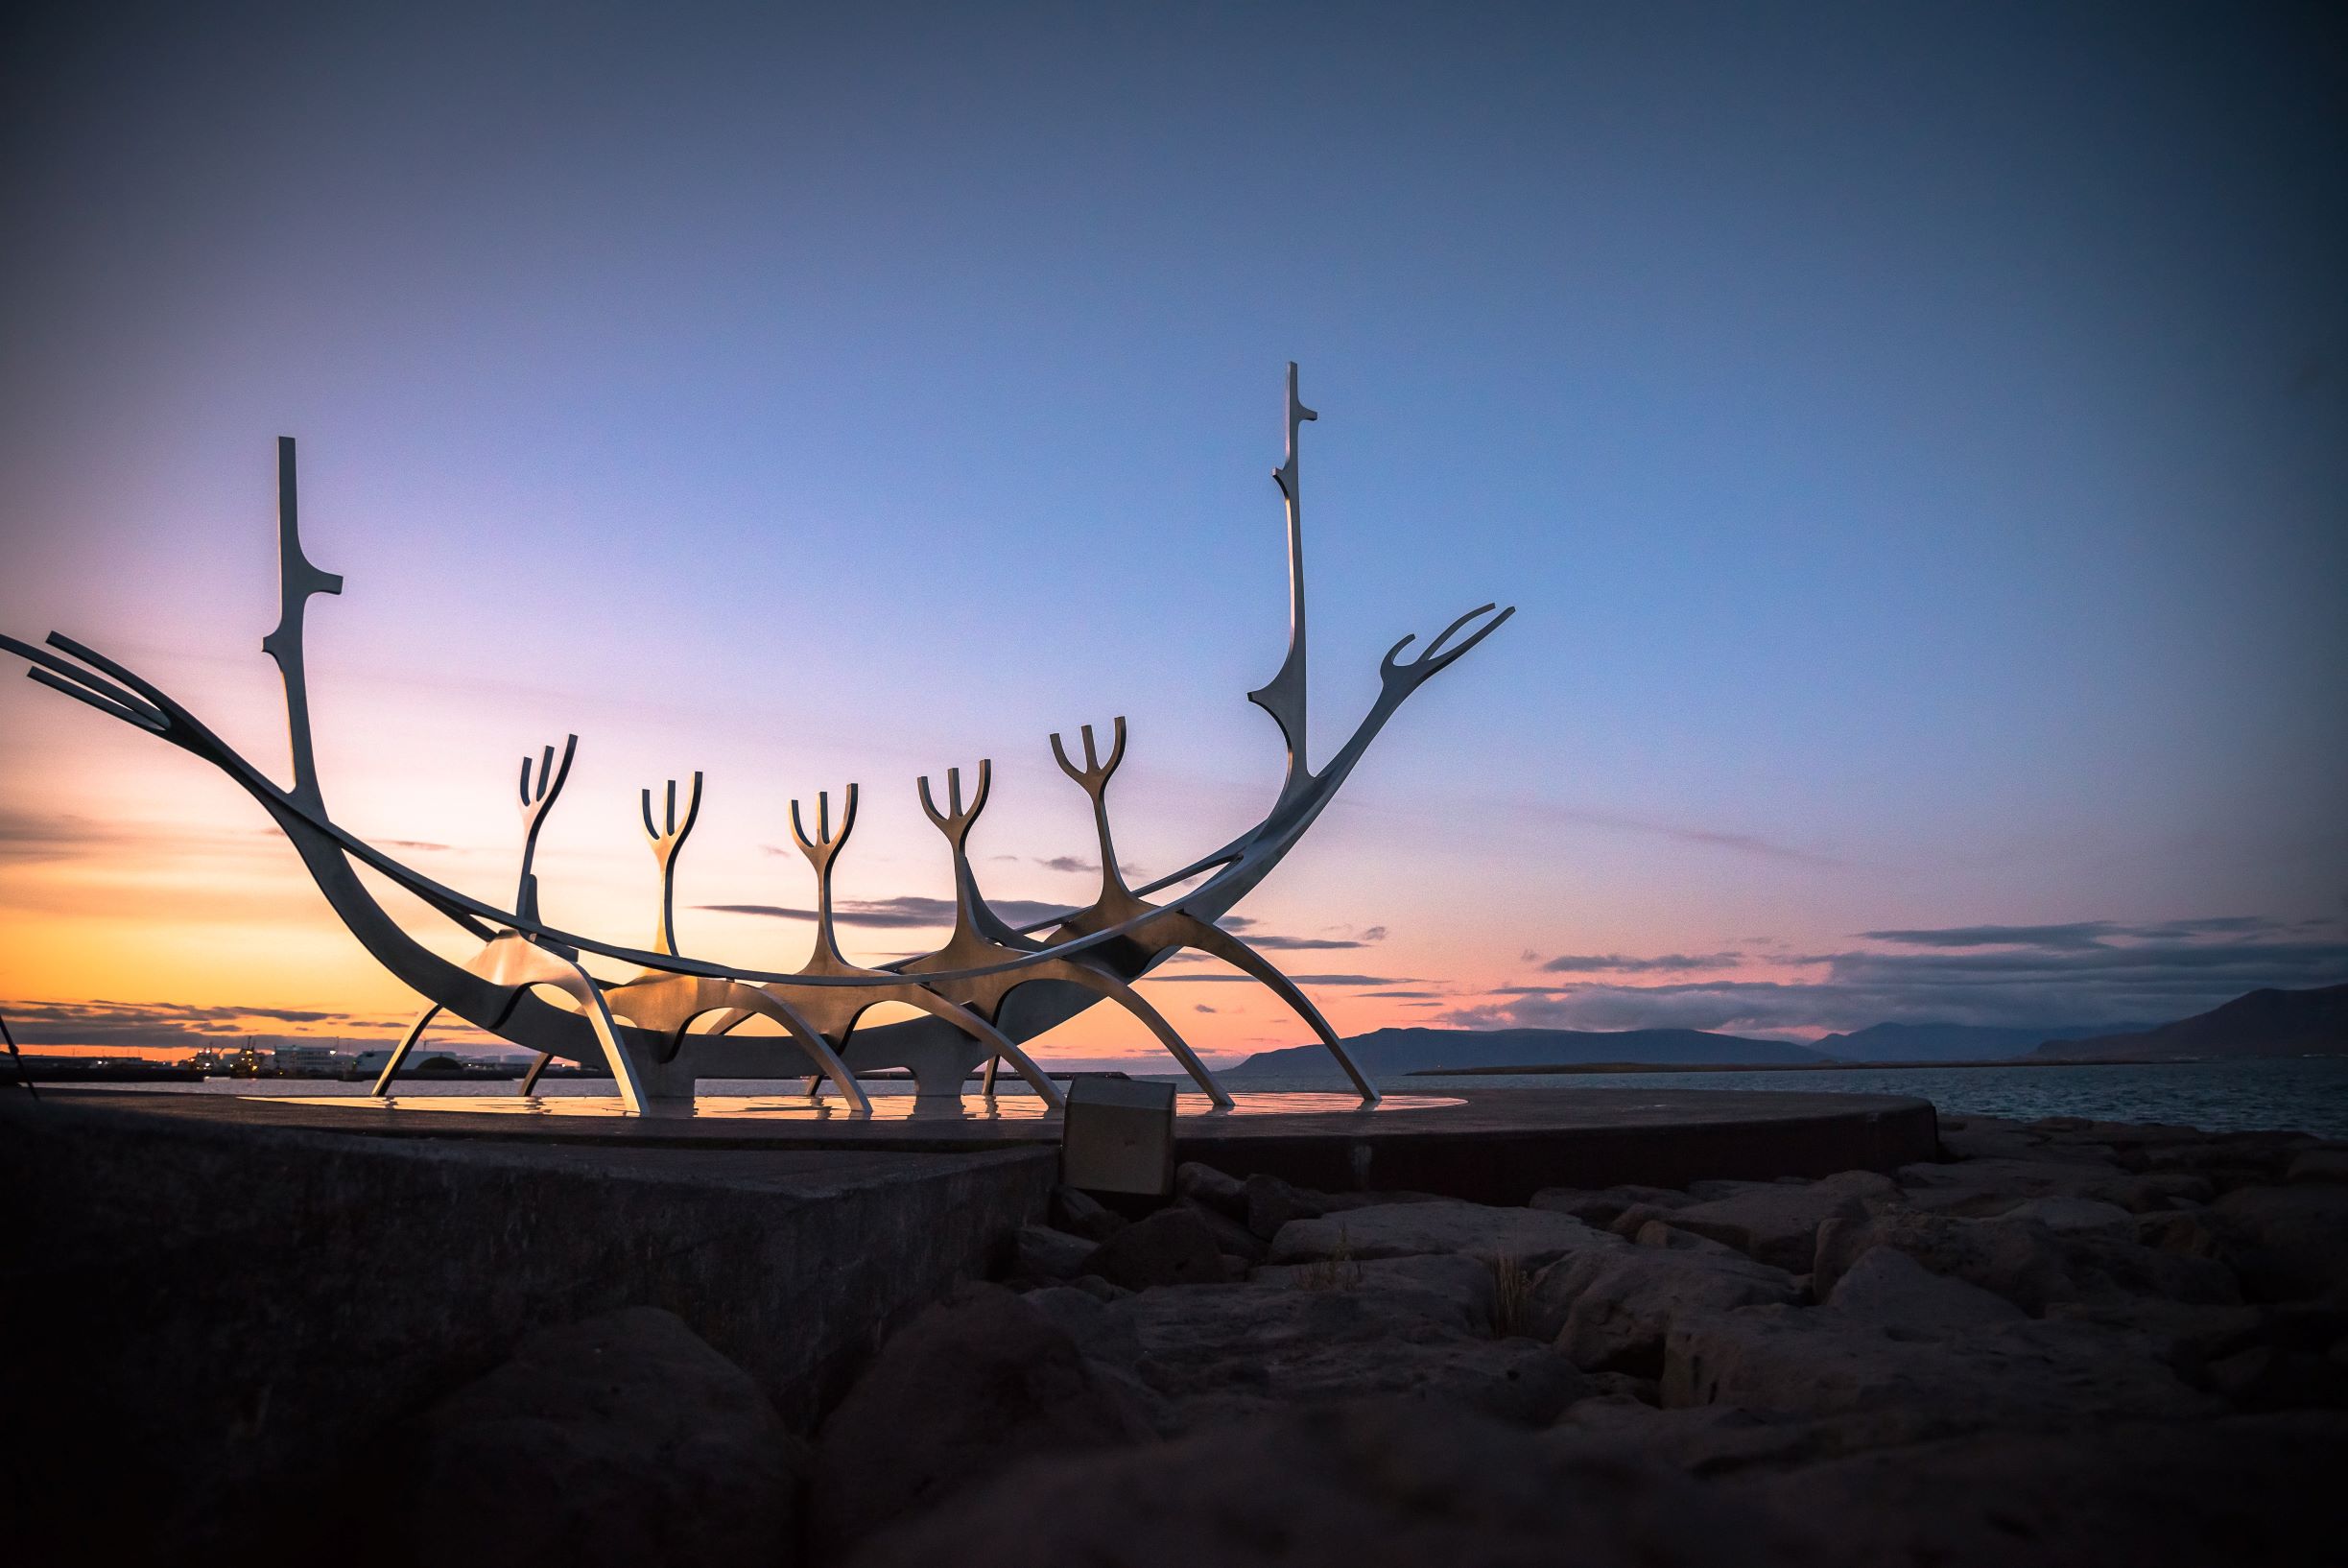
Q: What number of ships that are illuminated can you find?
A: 2